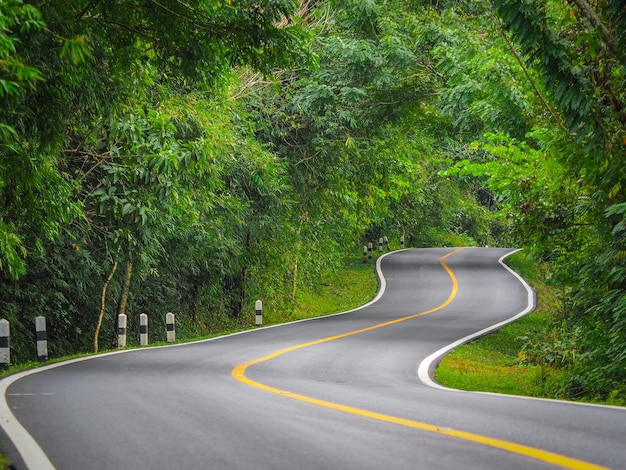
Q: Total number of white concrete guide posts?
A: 11